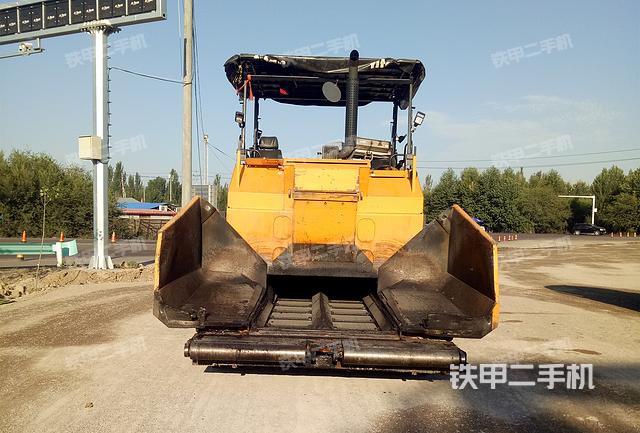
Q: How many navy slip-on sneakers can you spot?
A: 0